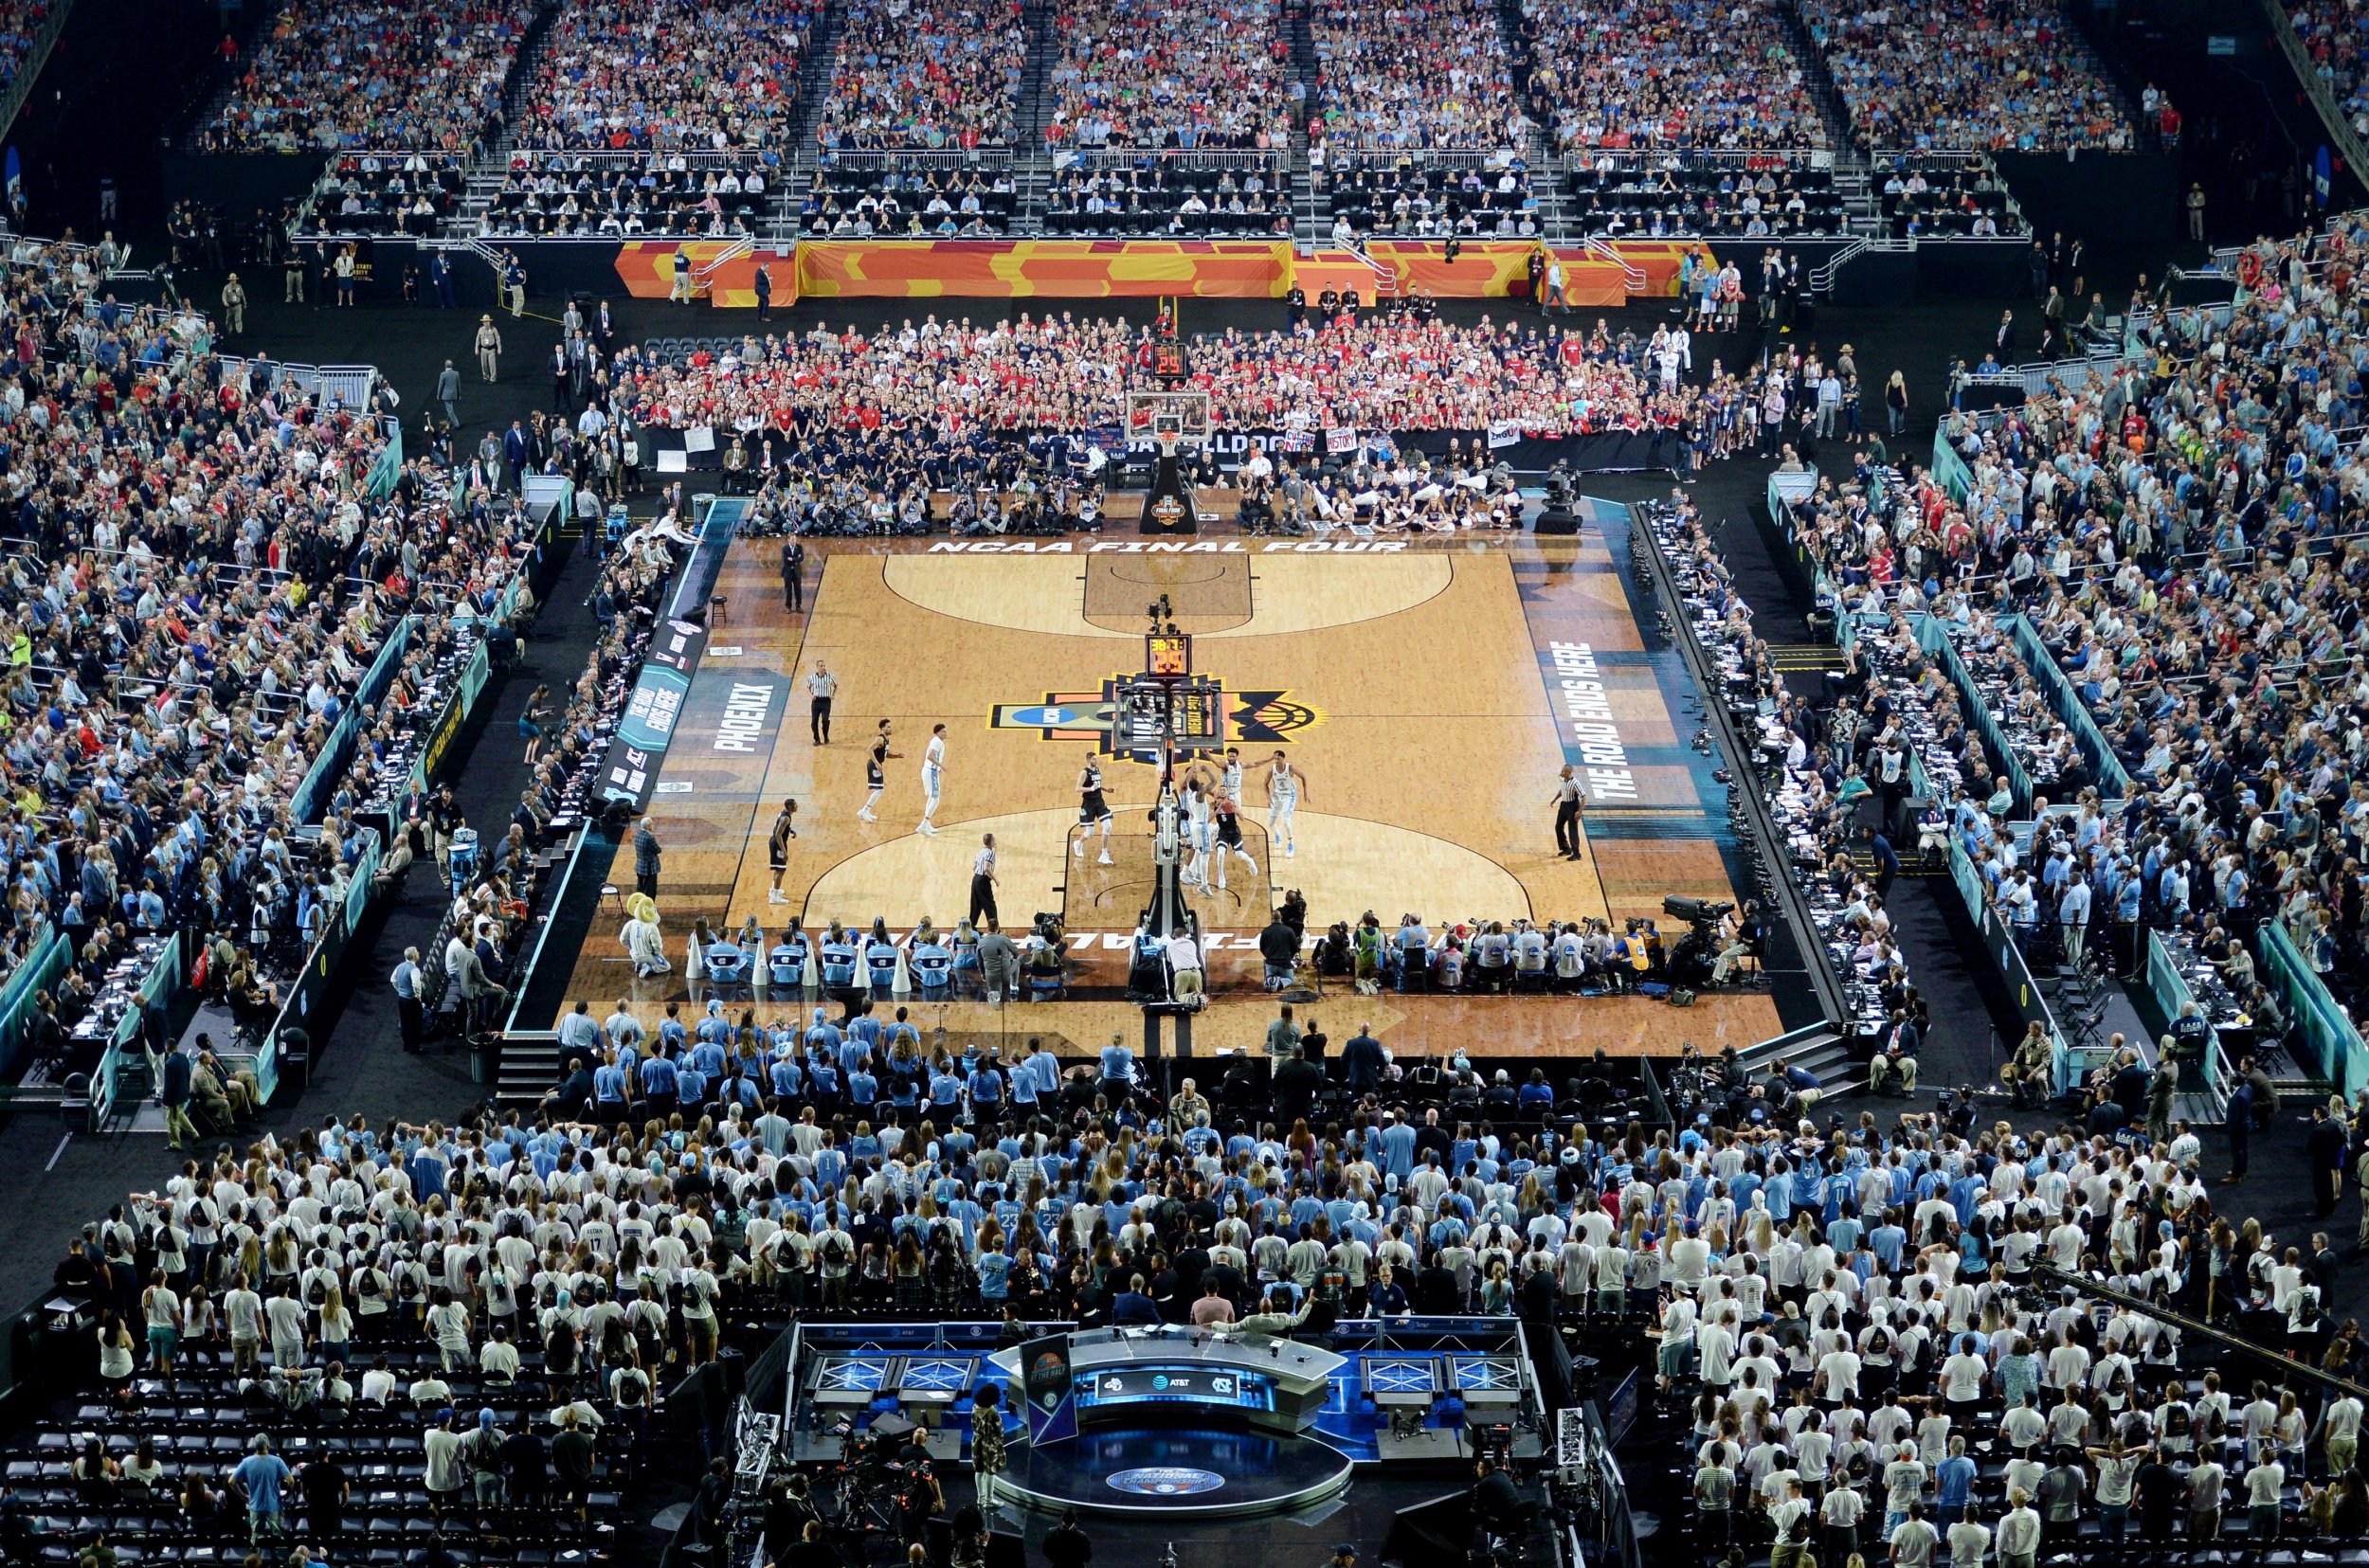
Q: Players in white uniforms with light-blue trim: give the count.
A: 5